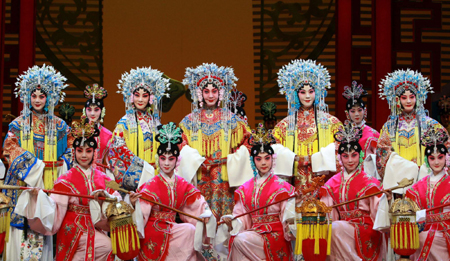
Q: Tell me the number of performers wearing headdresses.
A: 12